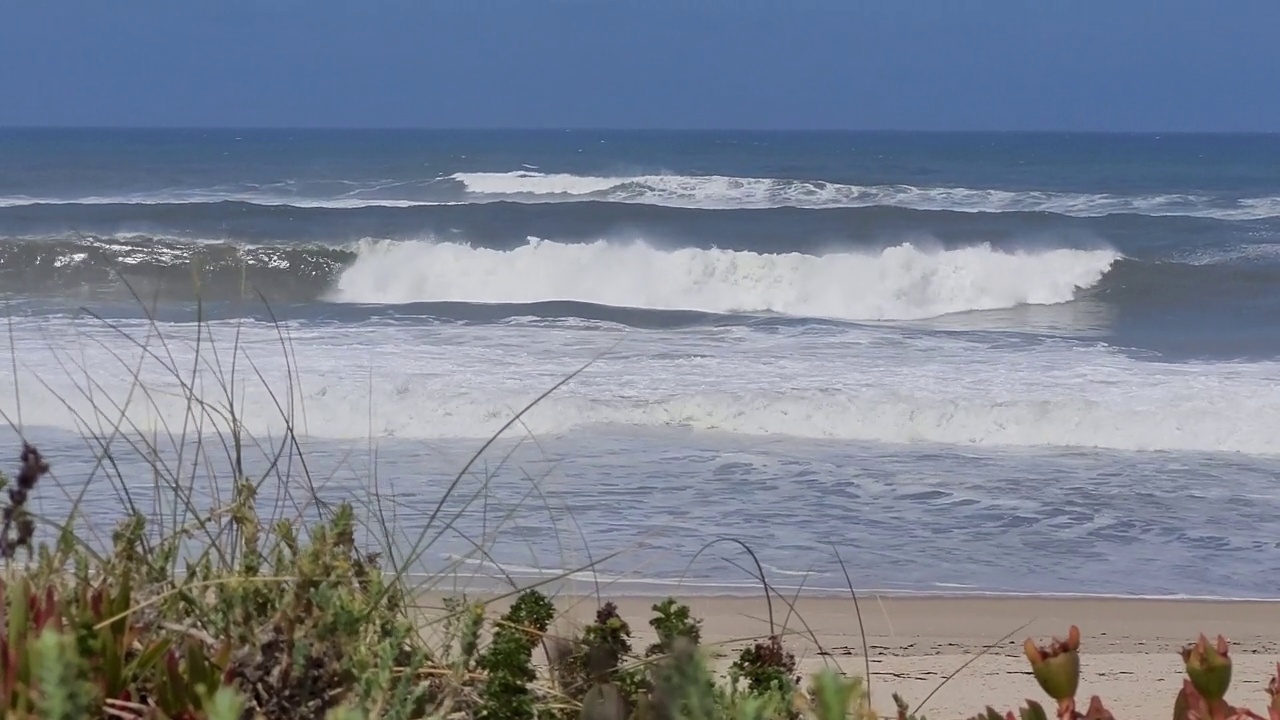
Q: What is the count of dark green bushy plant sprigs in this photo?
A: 4